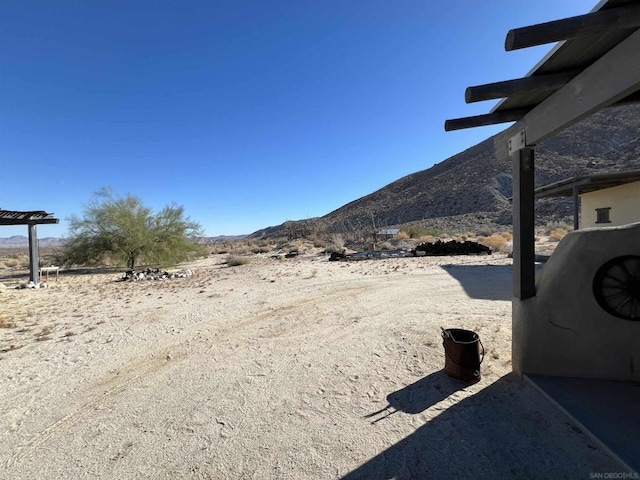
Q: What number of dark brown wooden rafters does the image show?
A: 3